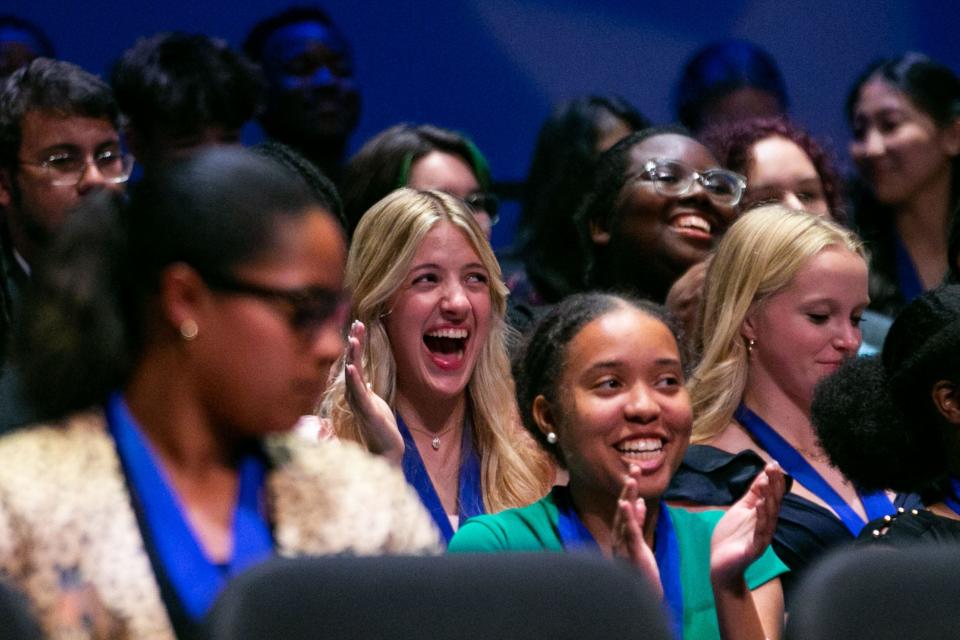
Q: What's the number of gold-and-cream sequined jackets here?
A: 1